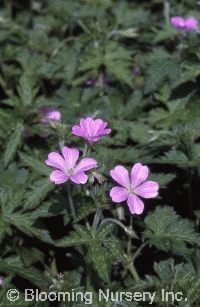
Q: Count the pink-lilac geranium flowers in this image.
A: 5